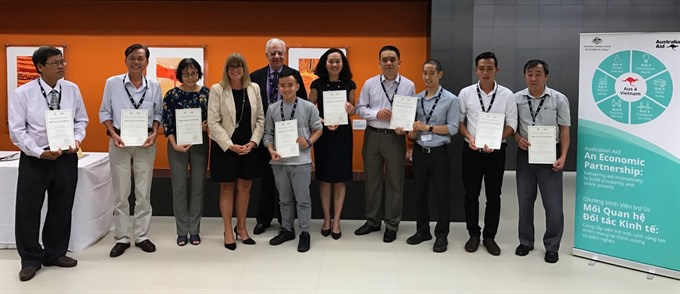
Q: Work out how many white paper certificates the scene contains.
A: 8